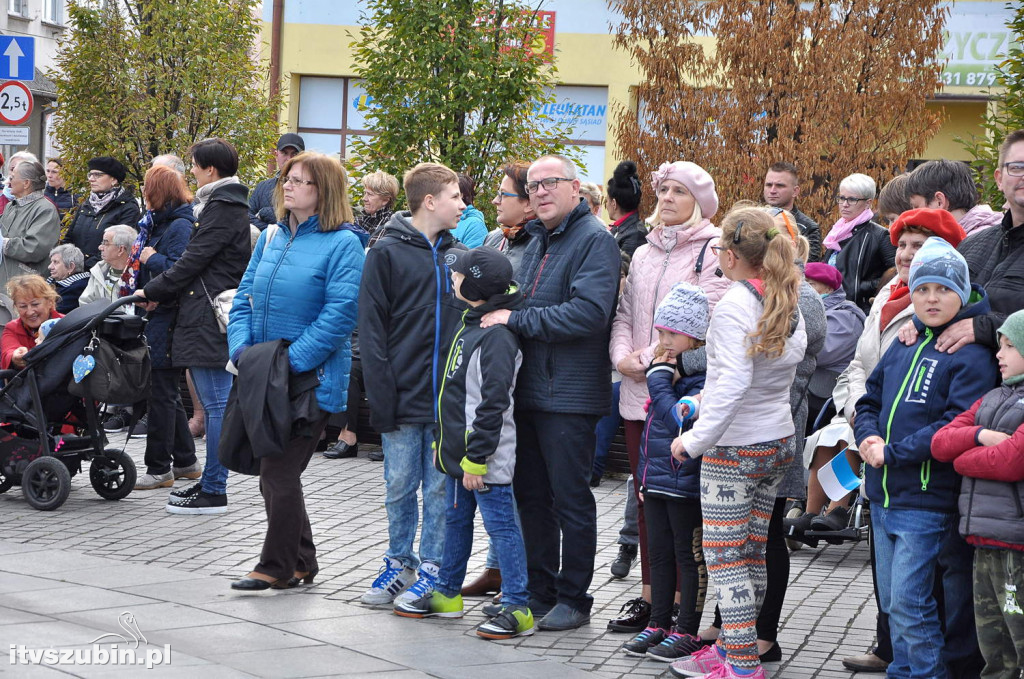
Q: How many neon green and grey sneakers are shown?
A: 2